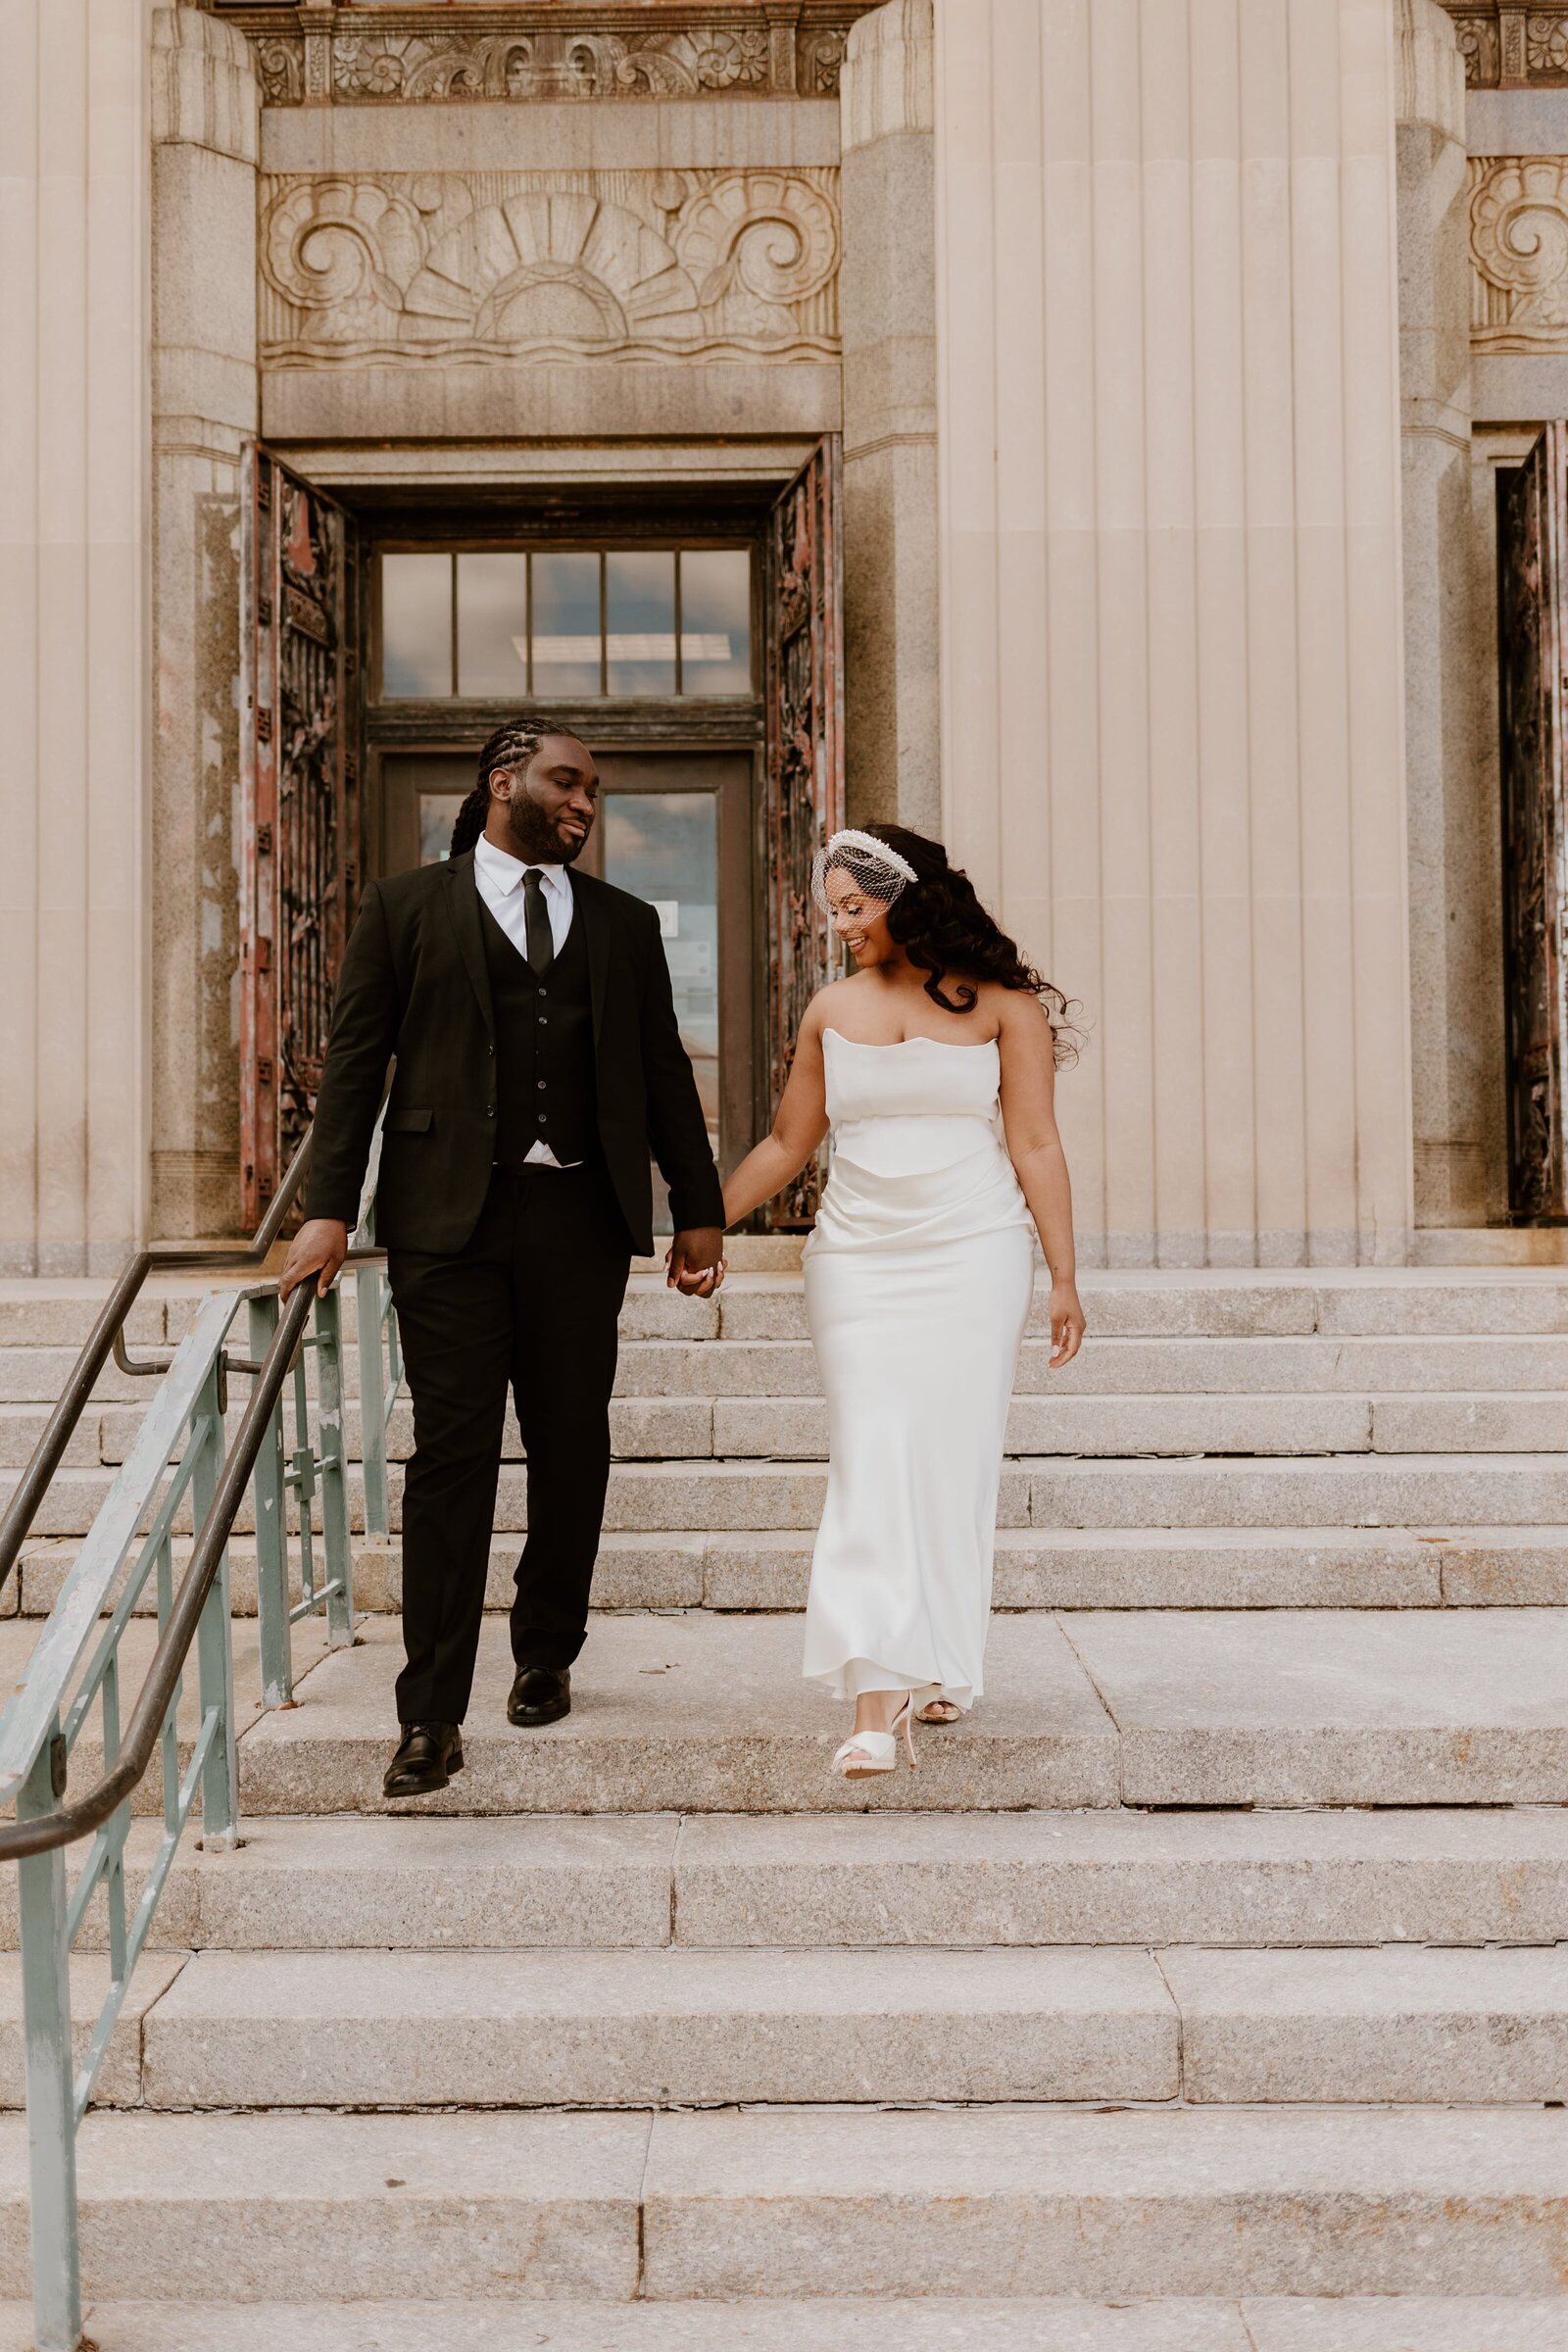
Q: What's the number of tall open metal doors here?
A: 3